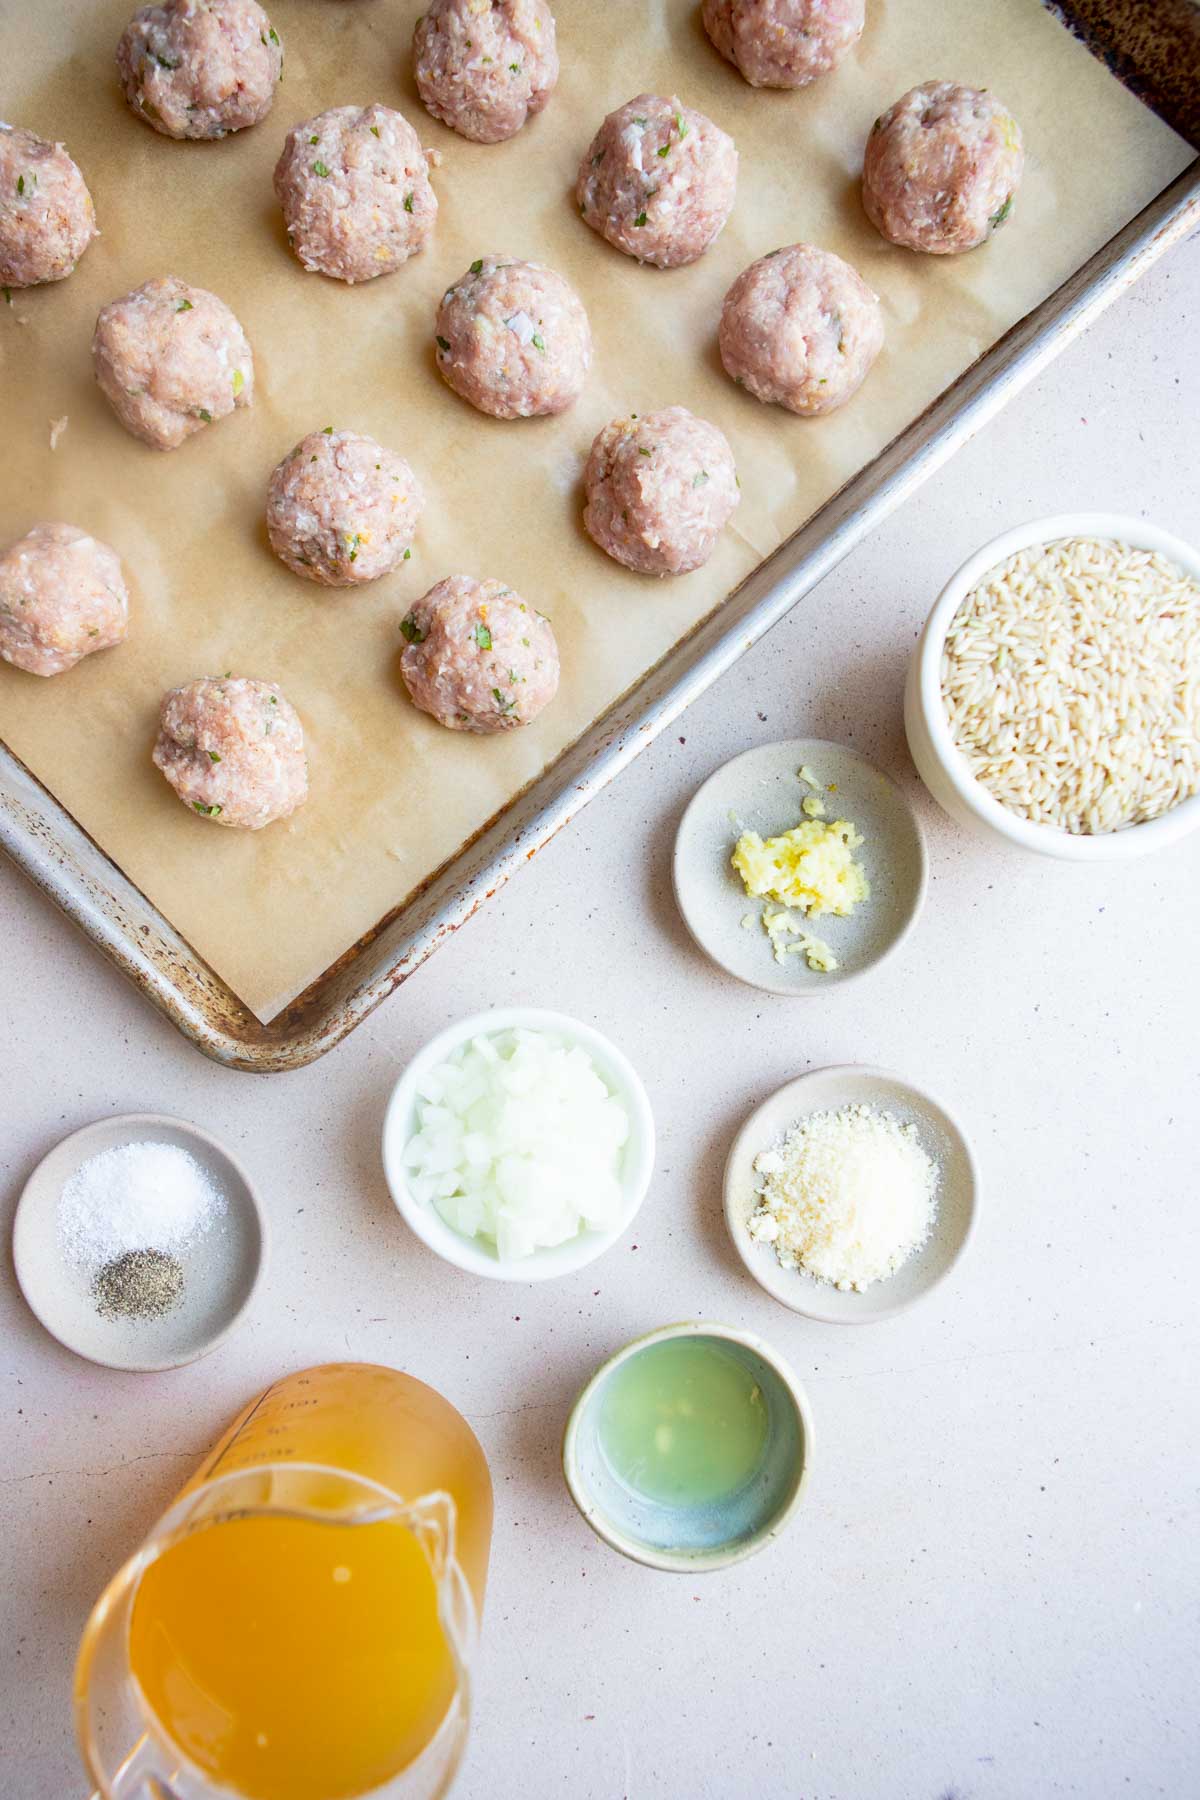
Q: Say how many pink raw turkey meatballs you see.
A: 15